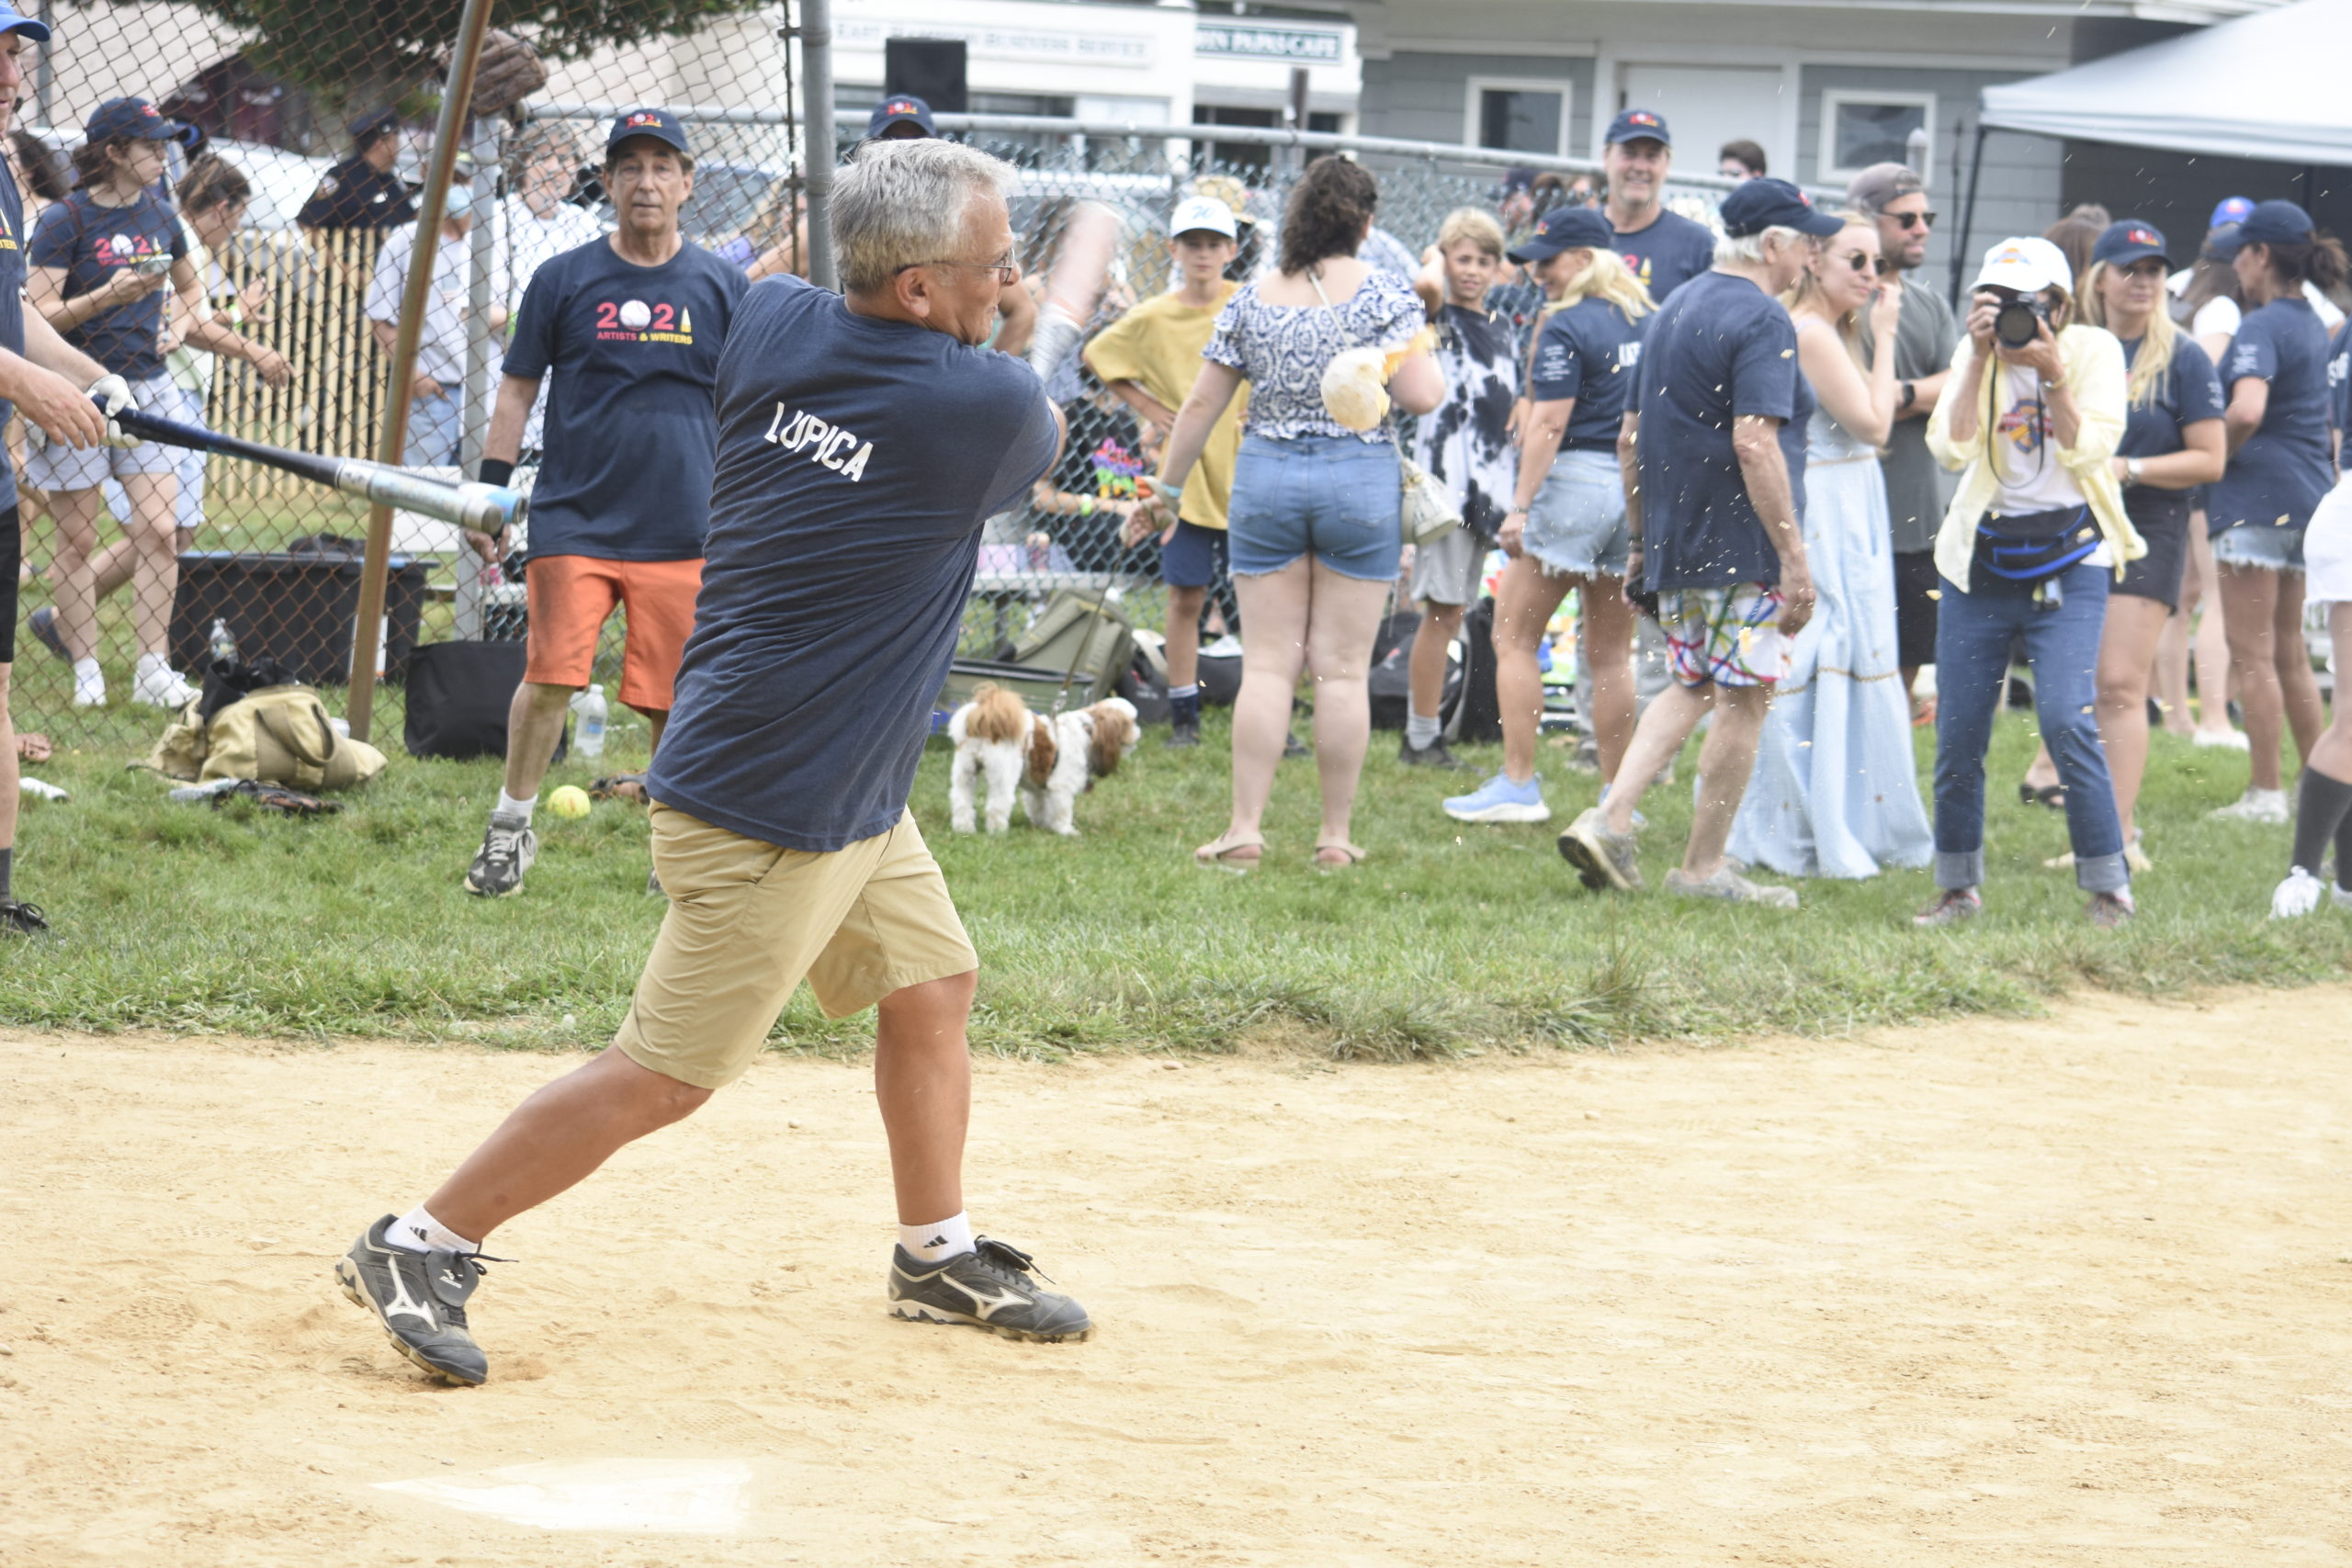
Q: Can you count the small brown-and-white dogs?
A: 1